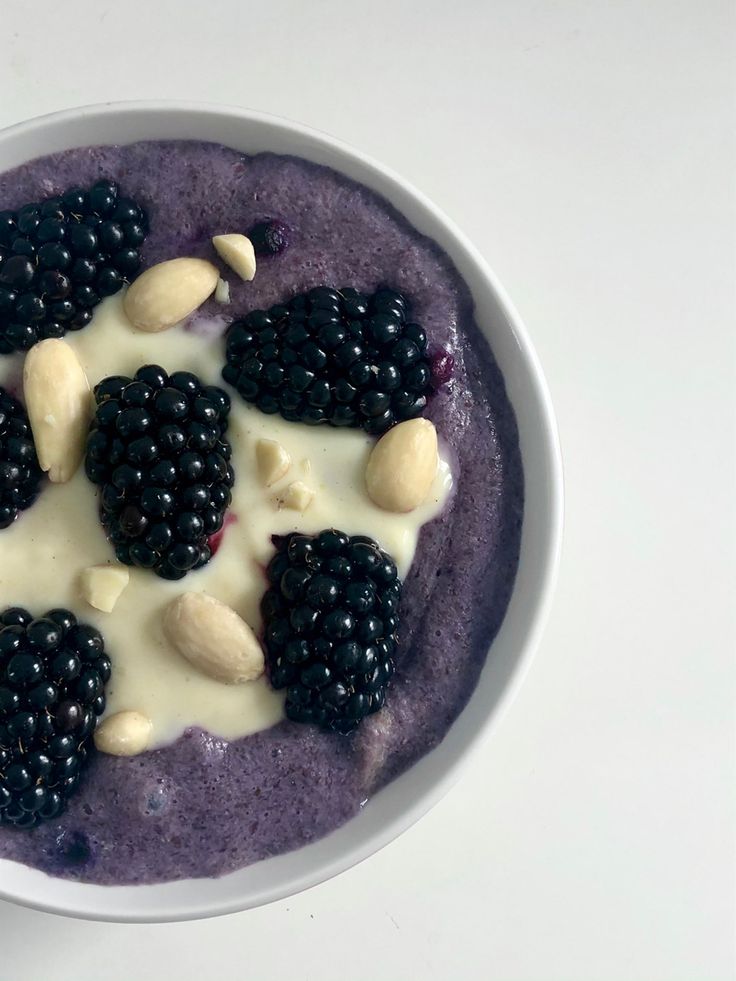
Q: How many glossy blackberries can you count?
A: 6